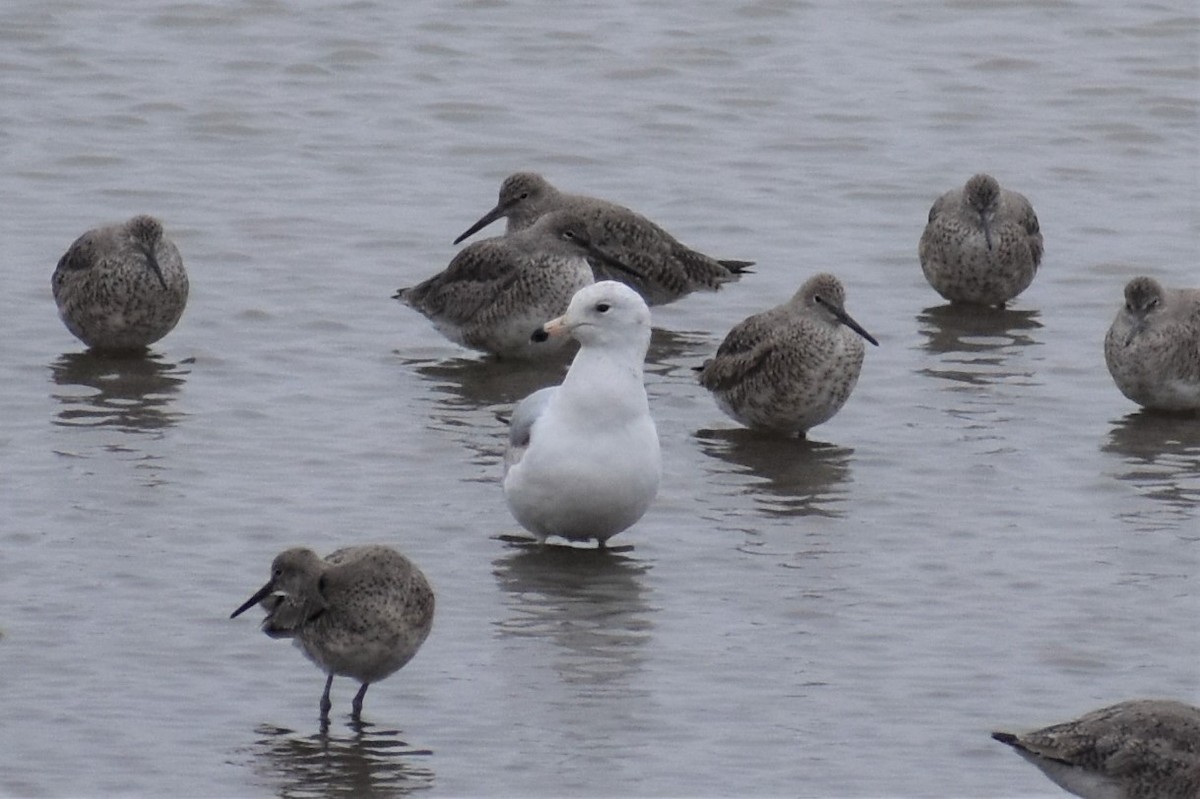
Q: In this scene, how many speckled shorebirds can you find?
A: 8